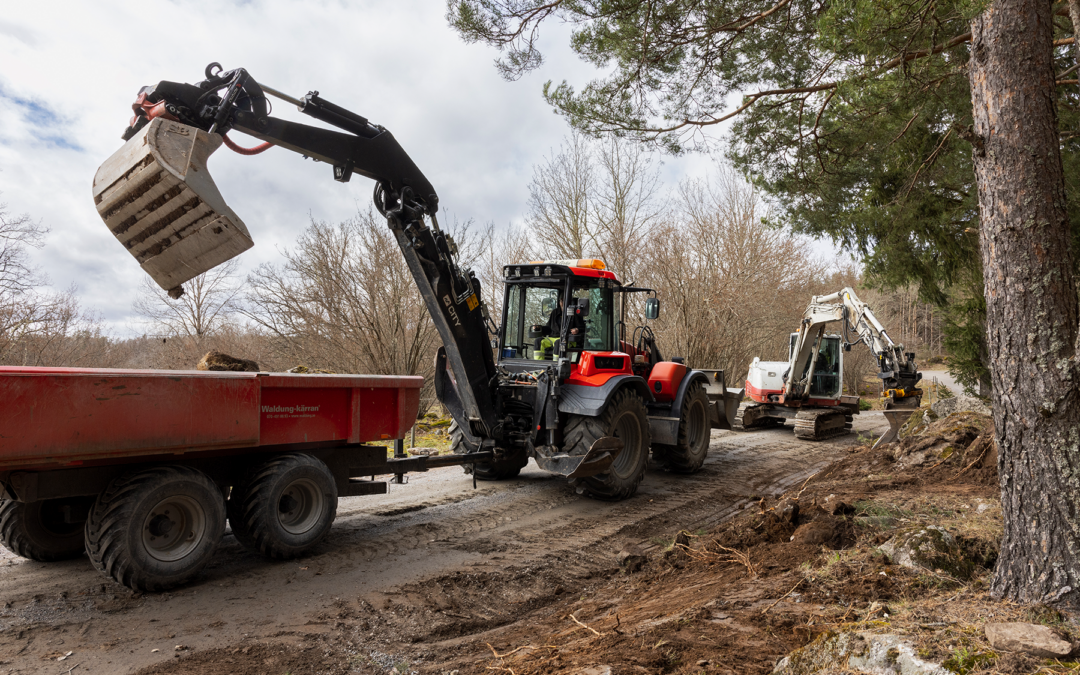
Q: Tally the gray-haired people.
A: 0